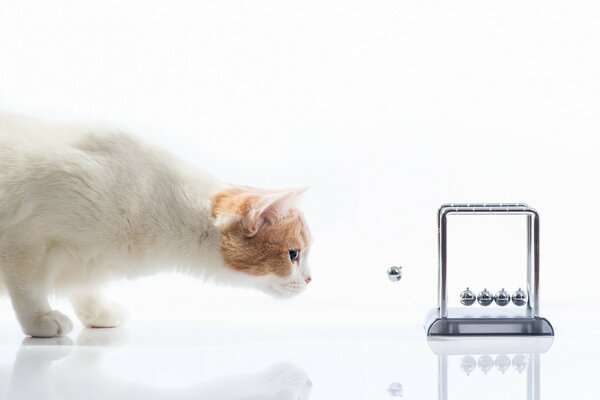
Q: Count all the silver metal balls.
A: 5